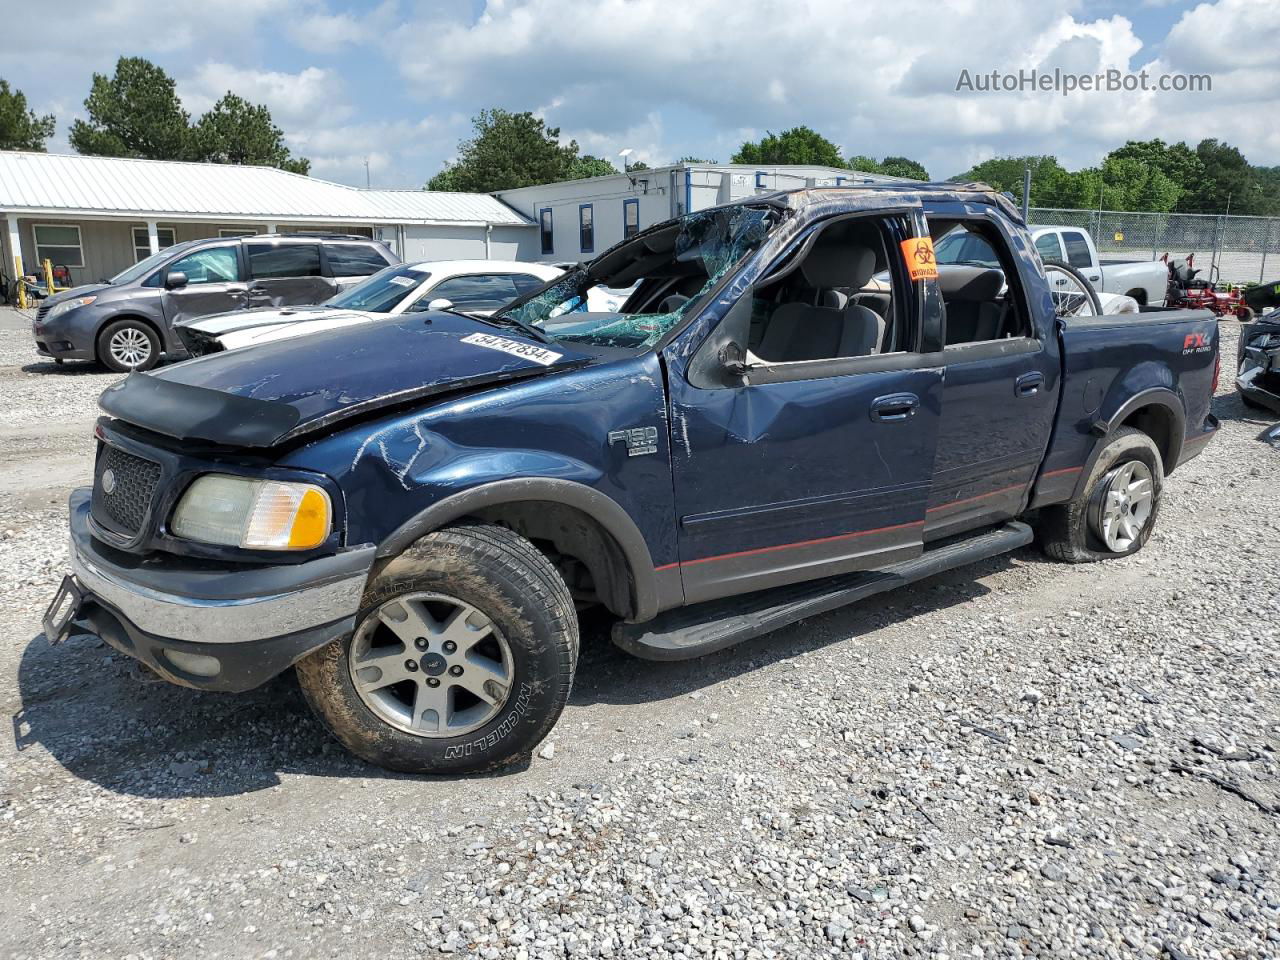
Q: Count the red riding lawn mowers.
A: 1